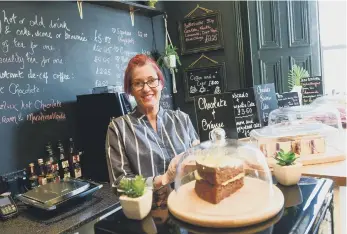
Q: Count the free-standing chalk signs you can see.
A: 5